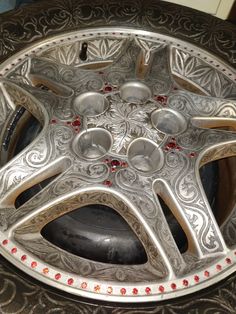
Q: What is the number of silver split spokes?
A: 5